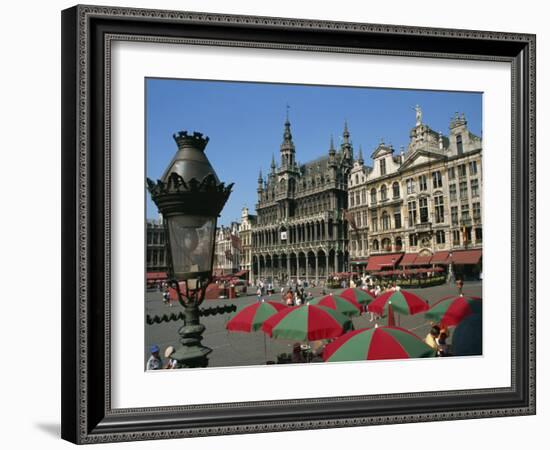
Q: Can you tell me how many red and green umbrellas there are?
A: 7